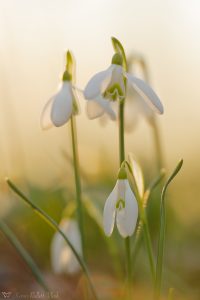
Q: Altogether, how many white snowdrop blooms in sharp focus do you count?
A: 3